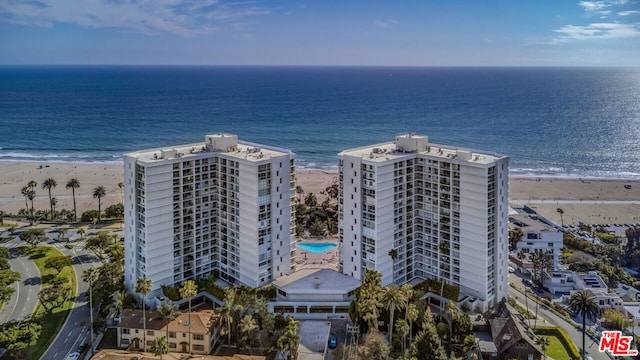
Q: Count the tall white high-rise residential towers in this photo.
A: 2